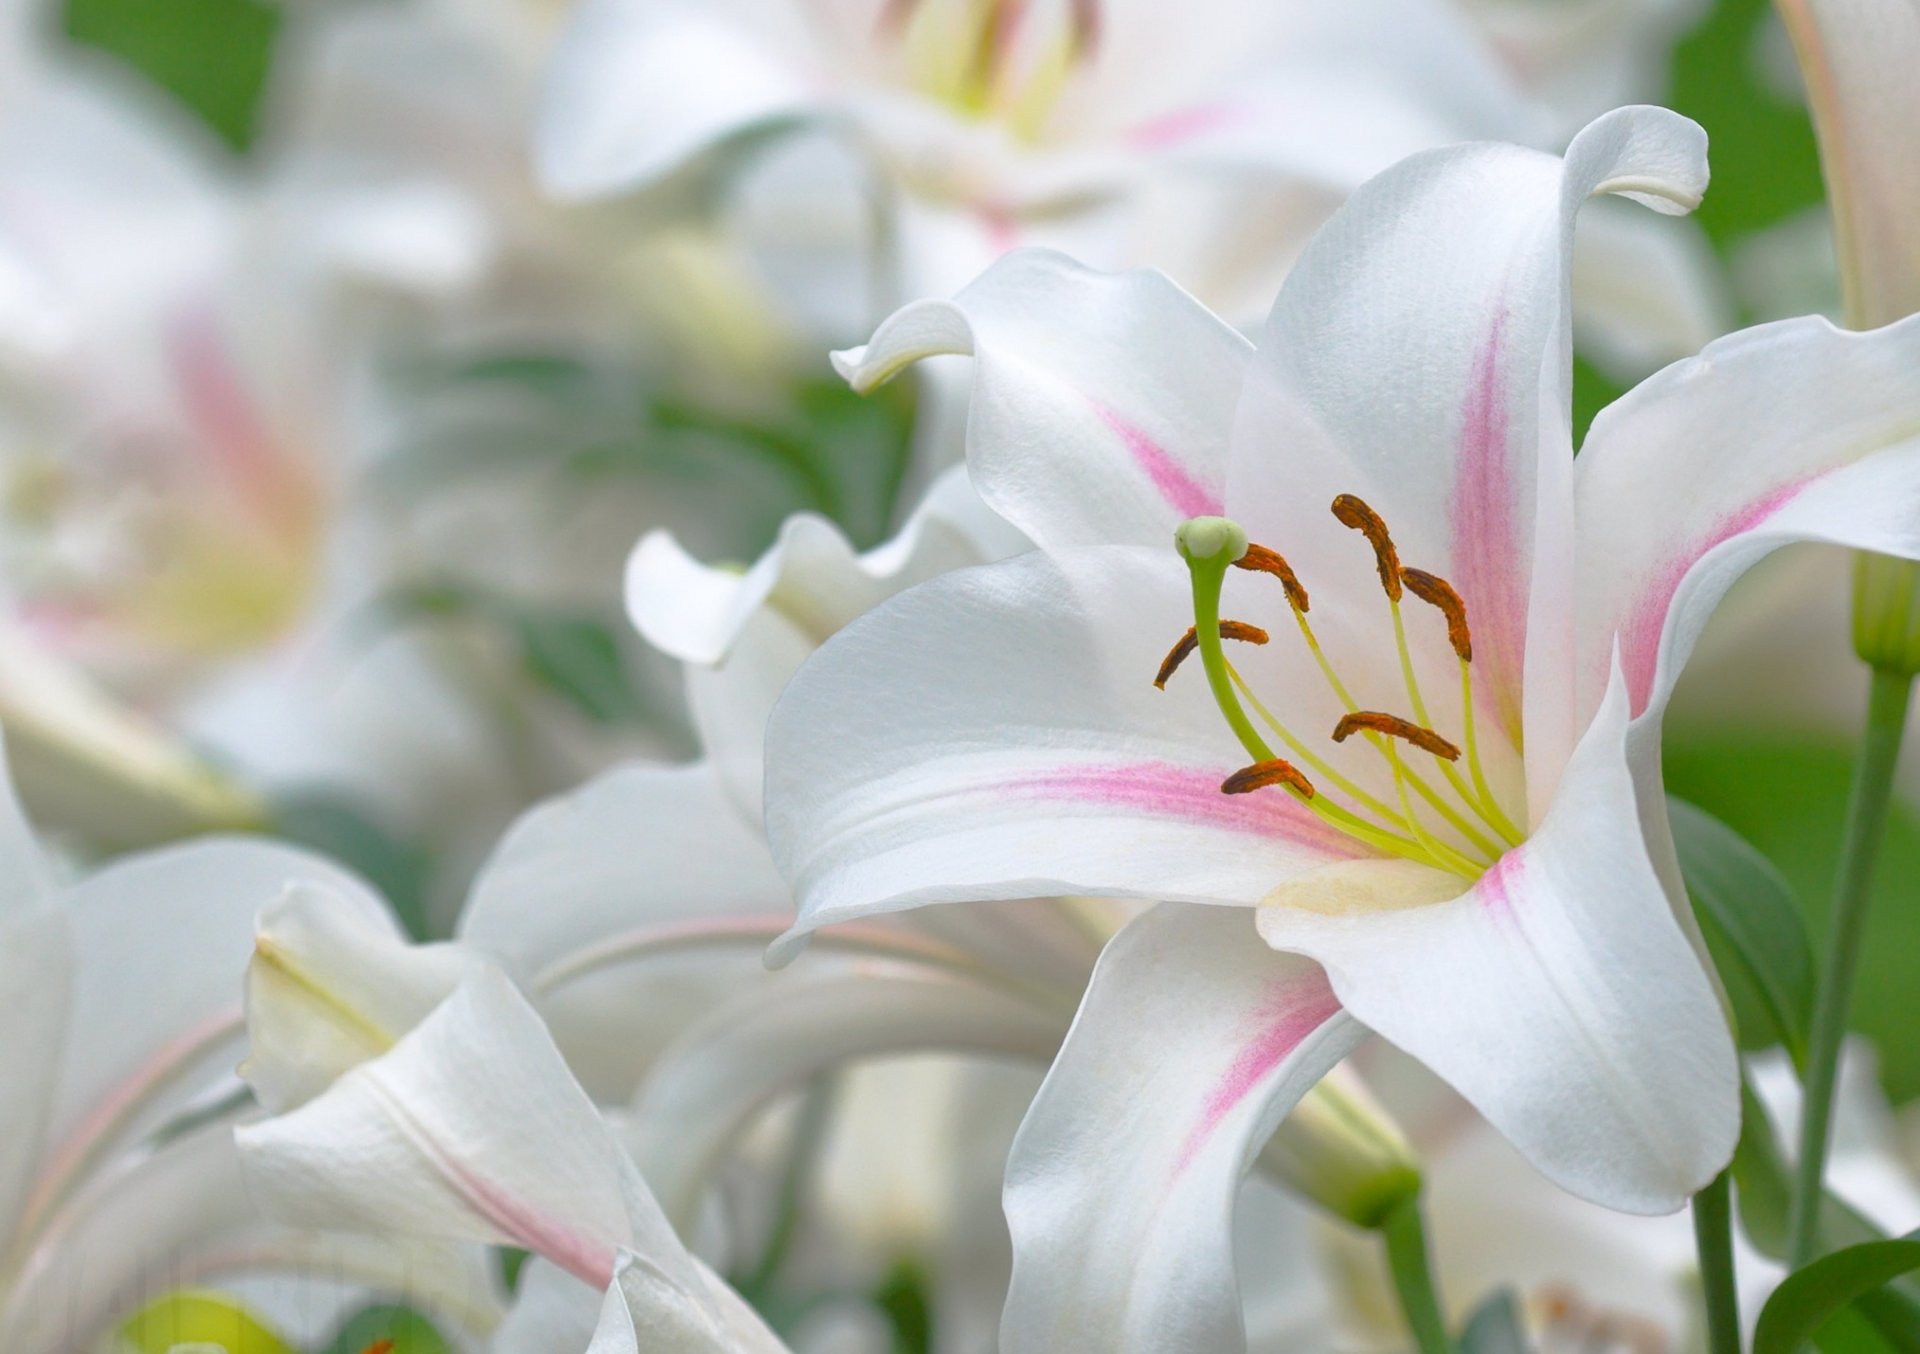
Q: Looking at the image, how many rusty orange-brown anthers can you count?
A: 6